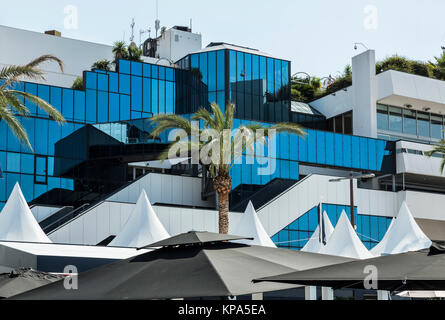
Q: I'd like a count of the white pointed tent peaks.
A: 6